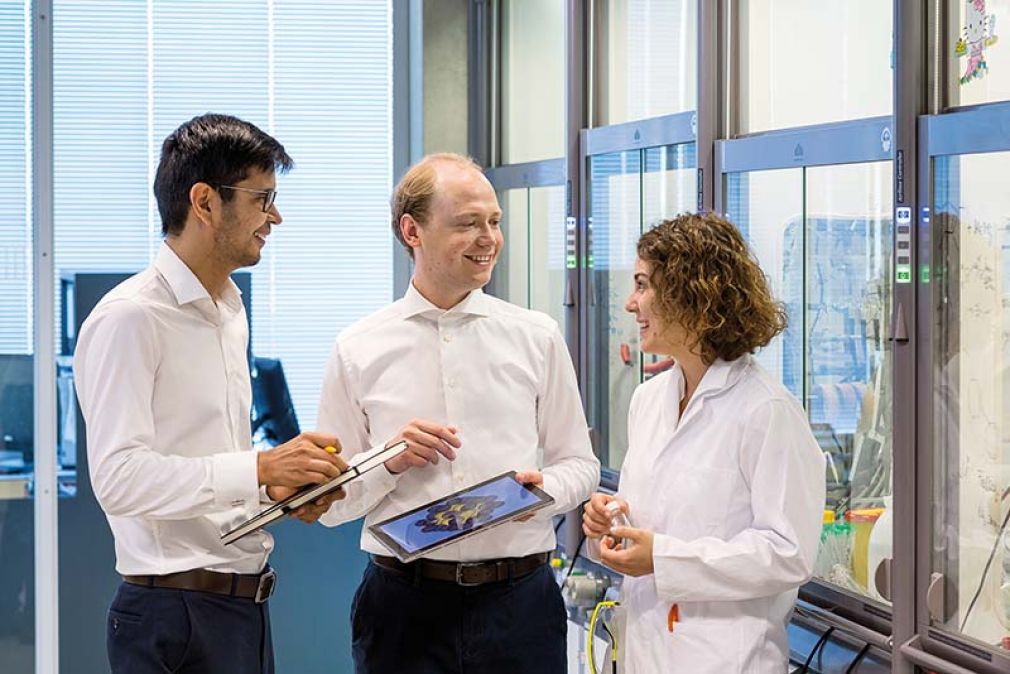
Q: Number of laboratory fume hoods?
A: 4